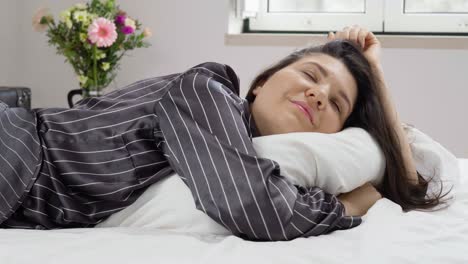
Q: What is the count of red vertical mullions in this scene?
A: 0